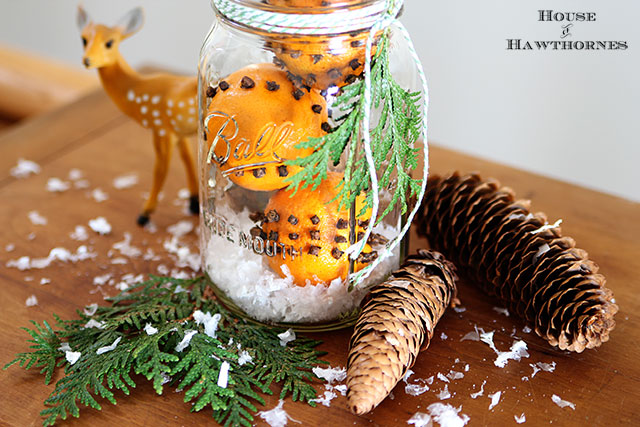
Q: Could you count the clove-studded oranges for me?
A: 3